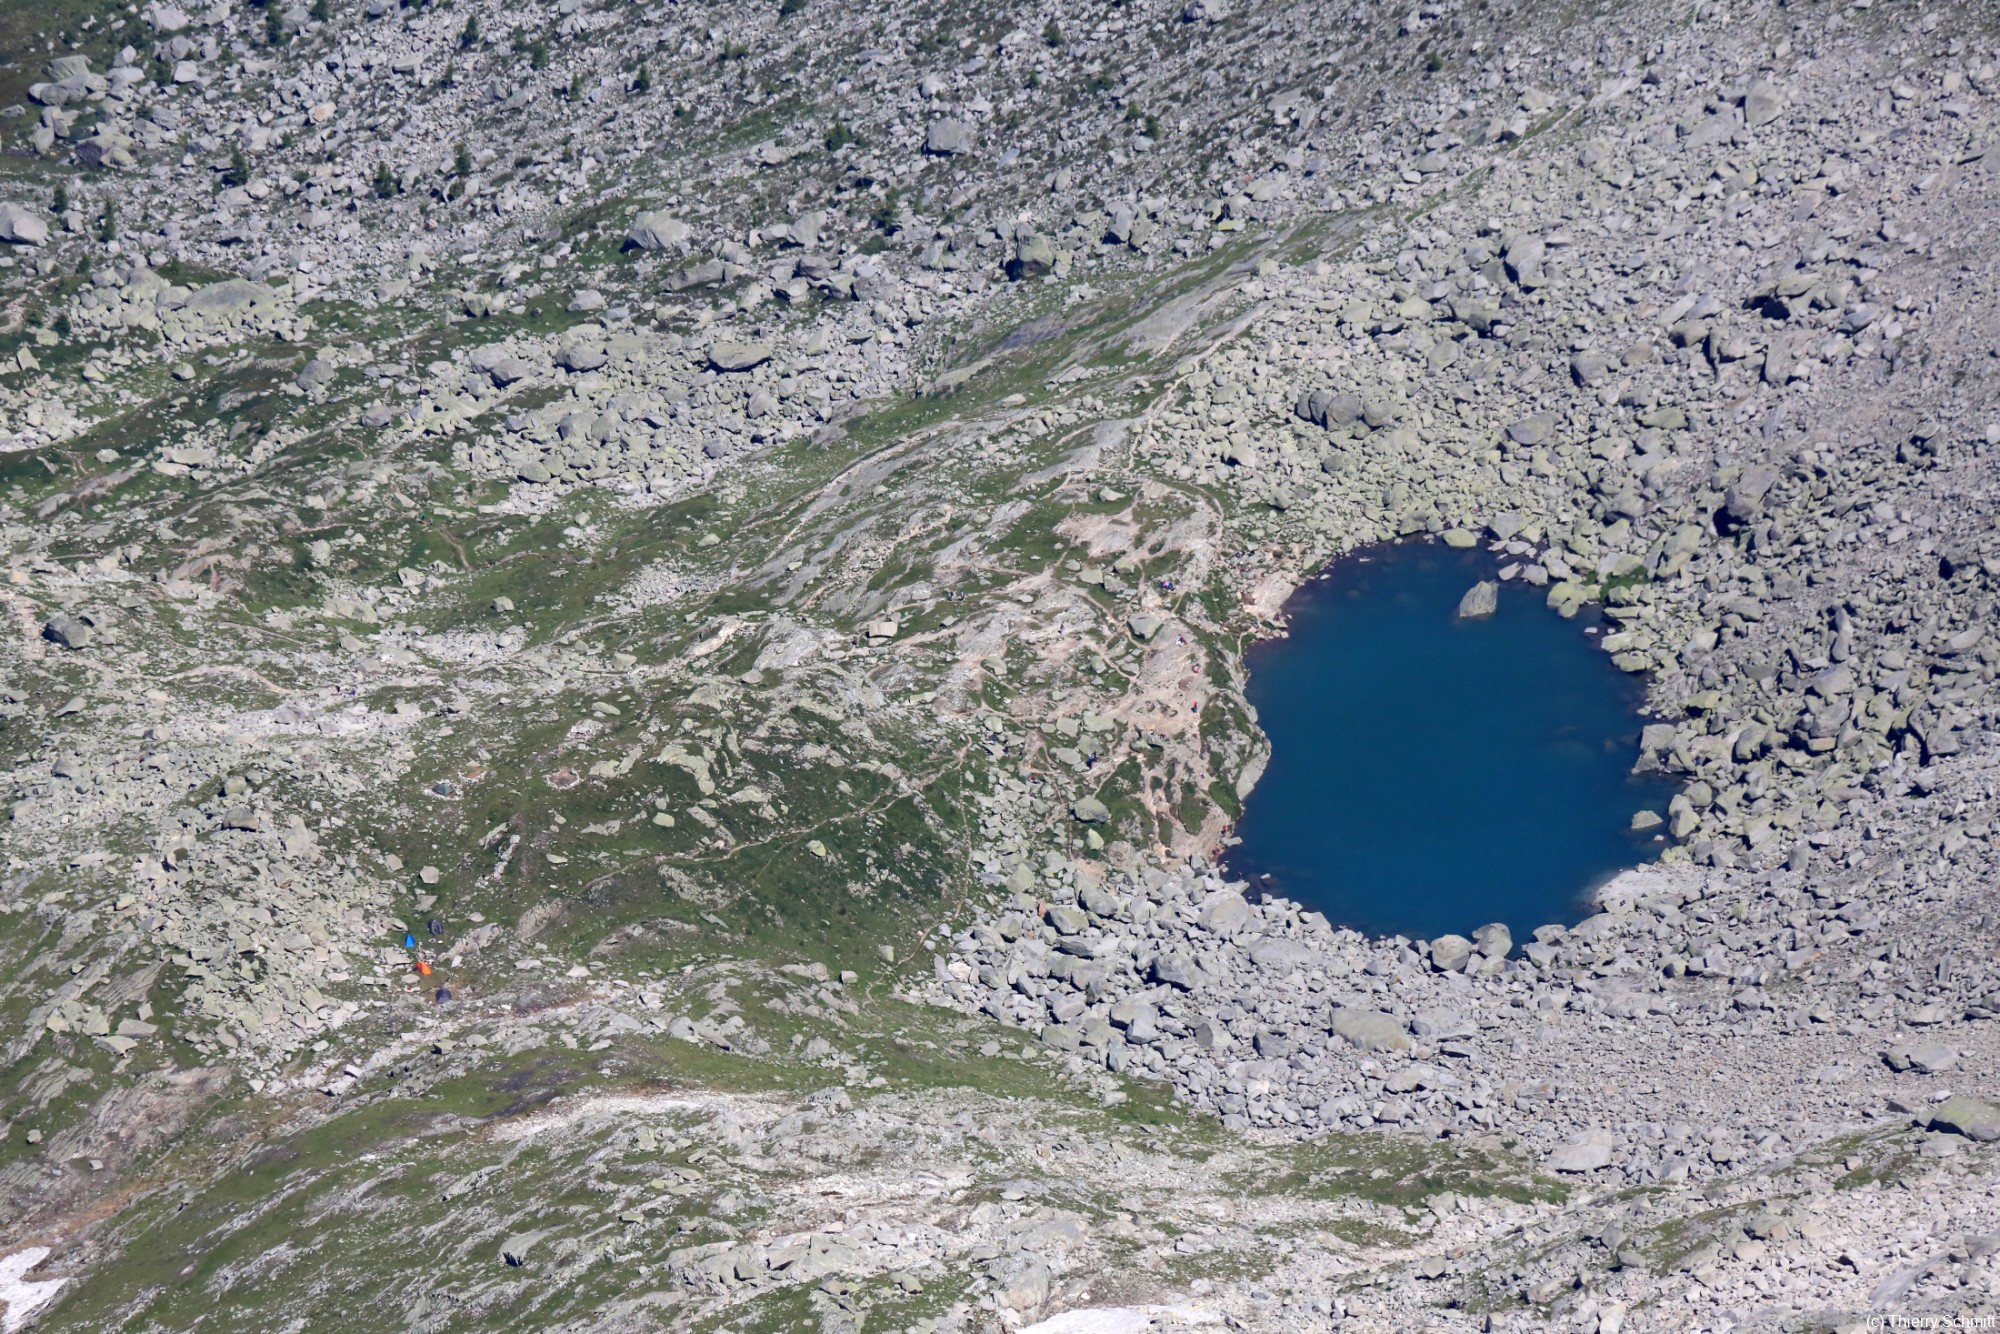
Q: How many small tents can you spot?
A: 5